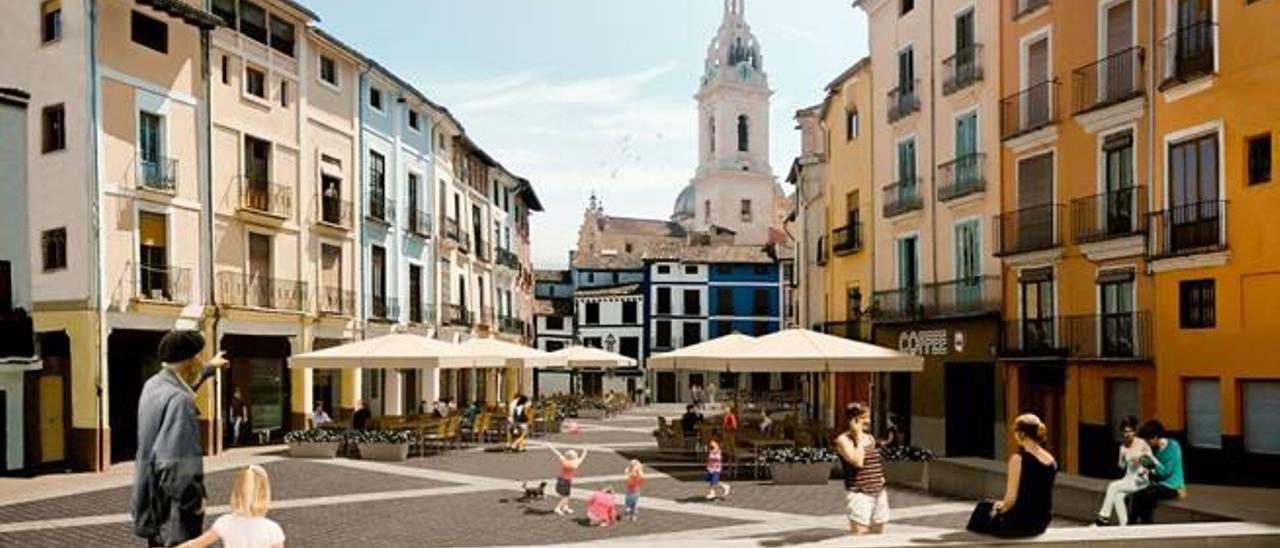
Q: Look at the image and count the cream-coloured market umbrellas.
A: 5